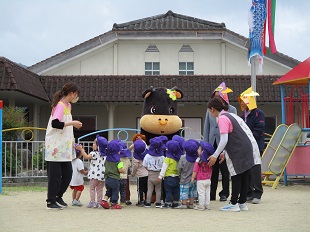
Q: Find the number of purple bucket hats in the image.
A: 11